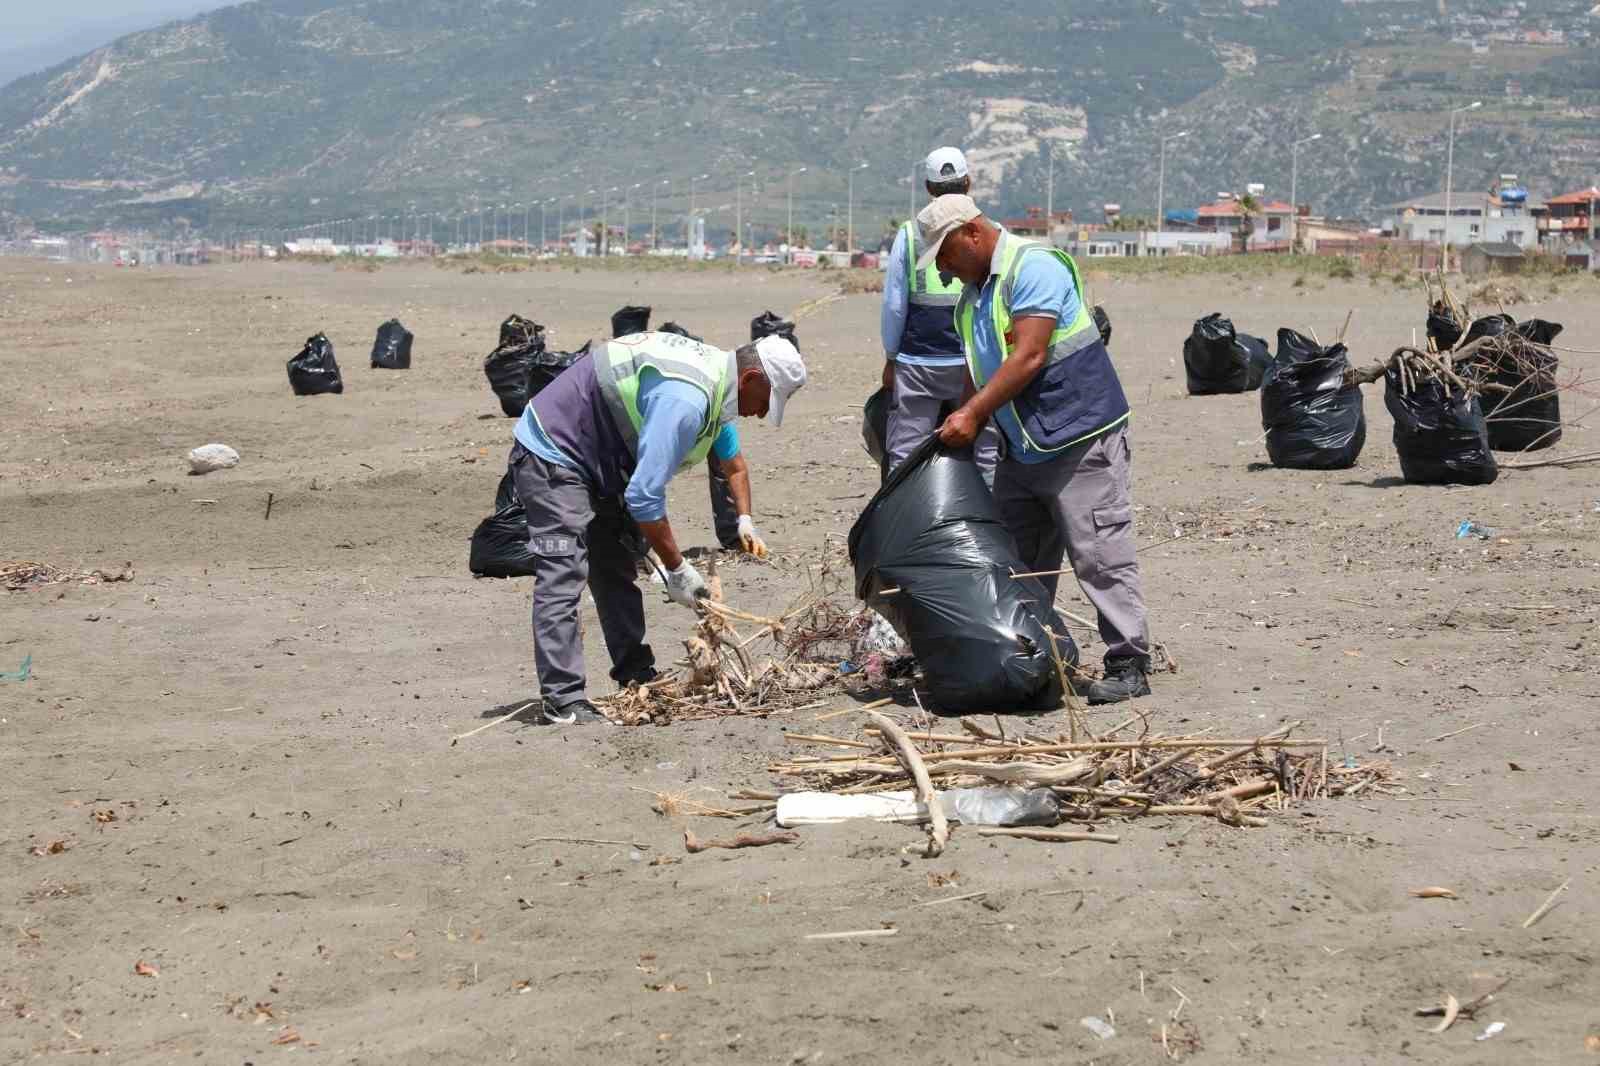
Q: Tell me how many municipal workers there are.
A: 4